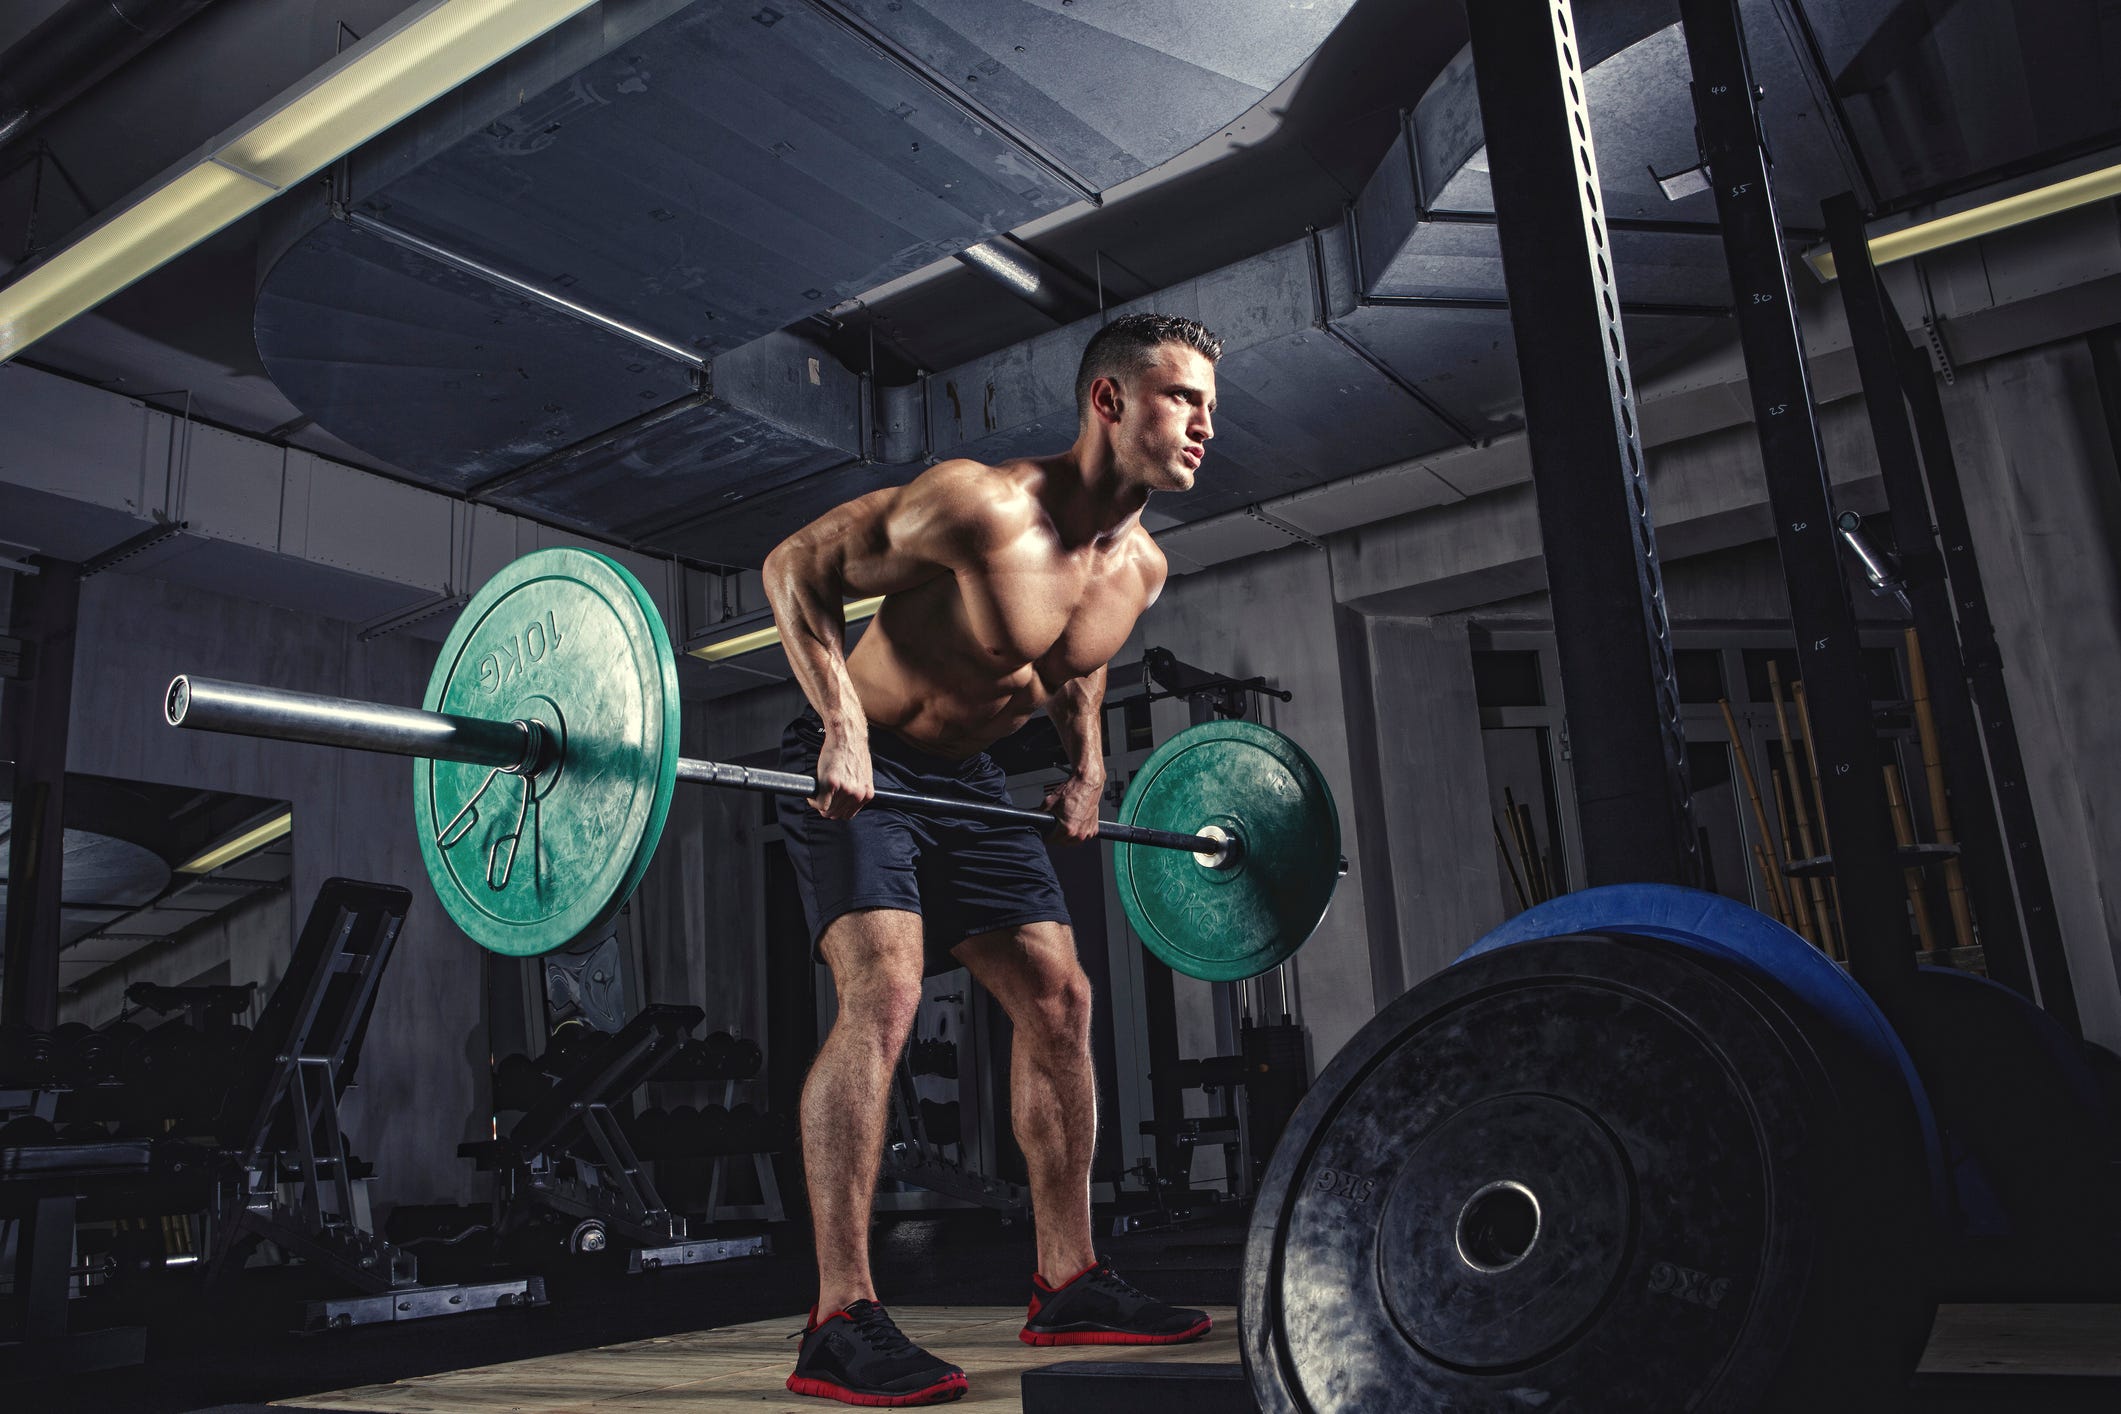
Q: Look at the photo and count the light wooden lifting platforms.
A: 1